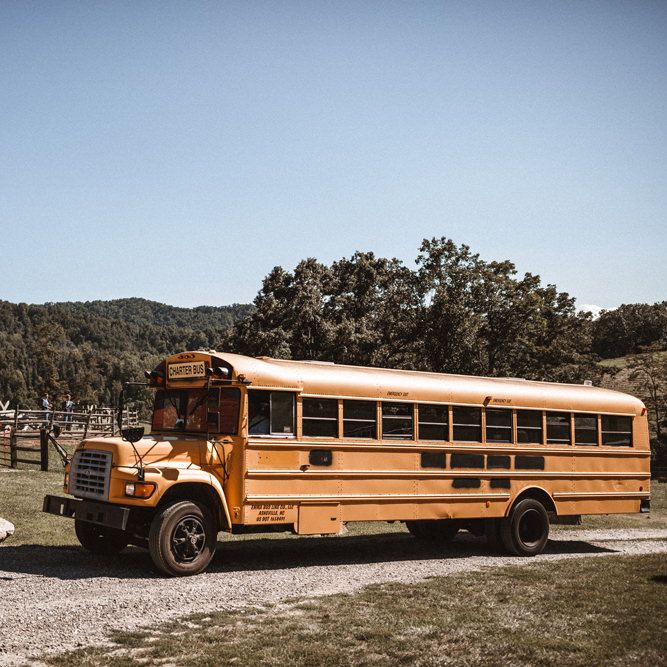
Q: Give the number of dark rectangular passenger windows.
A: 10